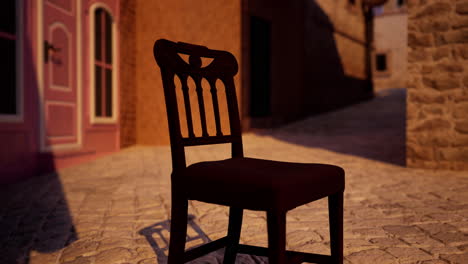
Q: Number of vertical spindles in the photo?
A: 3